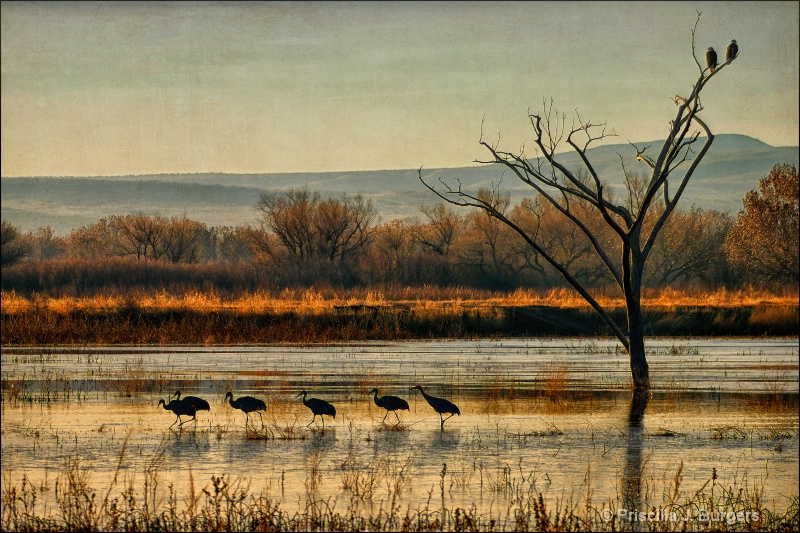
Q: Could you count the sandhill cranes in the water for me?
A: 6